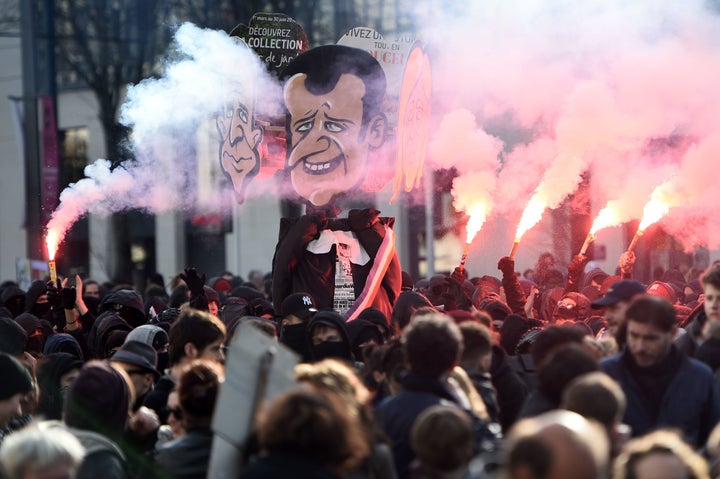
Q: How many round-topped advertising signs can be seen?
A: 2